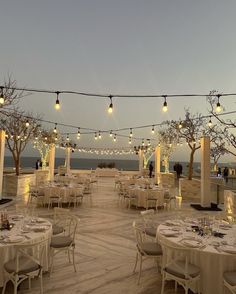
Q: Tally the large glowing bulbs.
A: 5